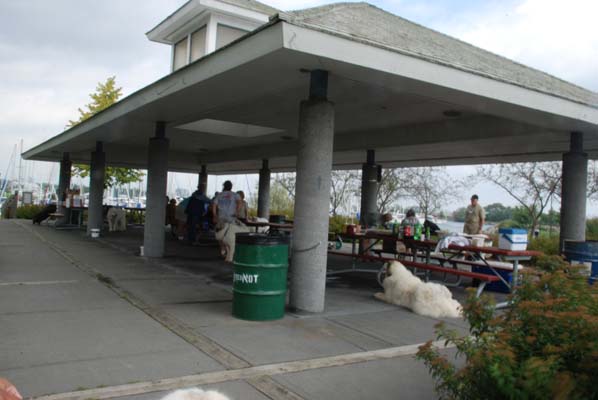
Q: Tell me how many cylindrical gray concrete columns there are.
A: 8